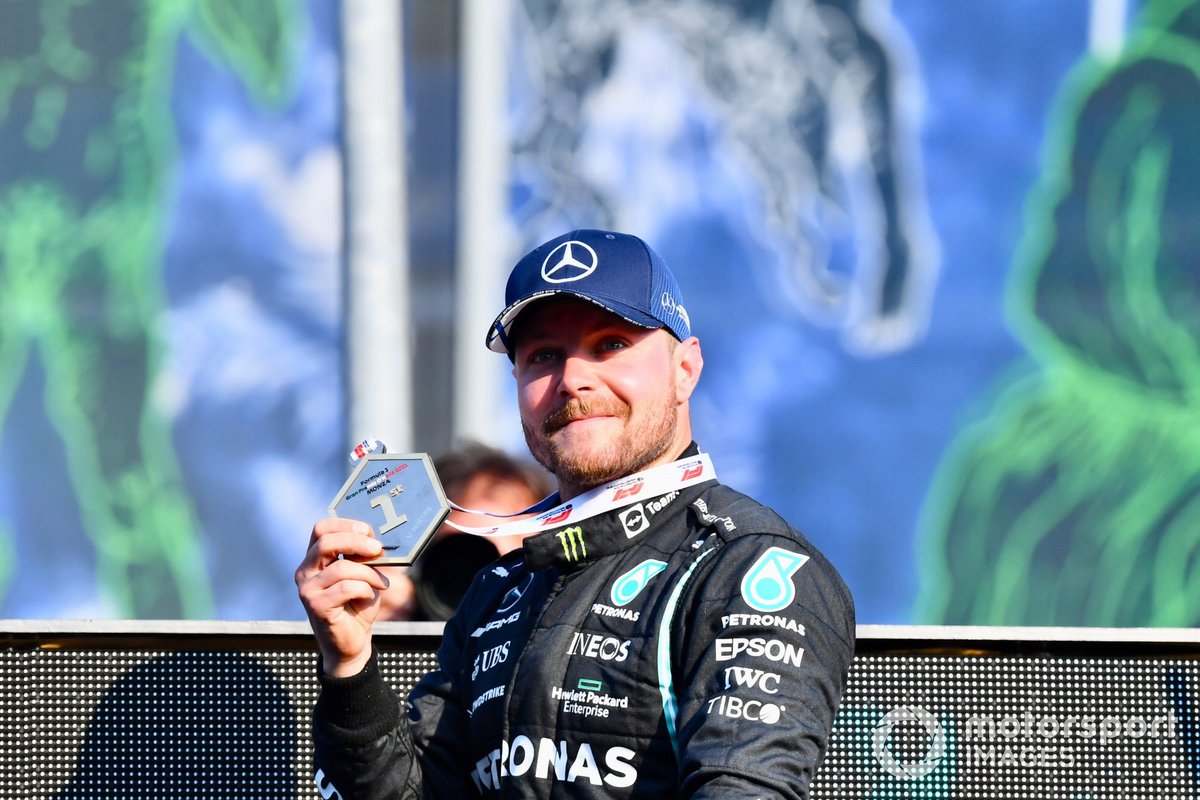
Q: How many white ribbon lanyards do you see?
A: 1